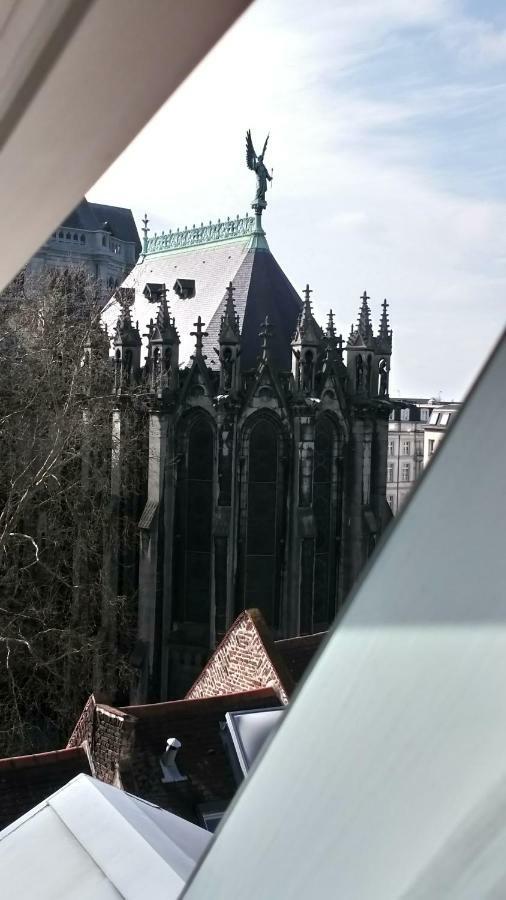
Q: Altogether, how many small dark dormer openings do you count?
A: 2